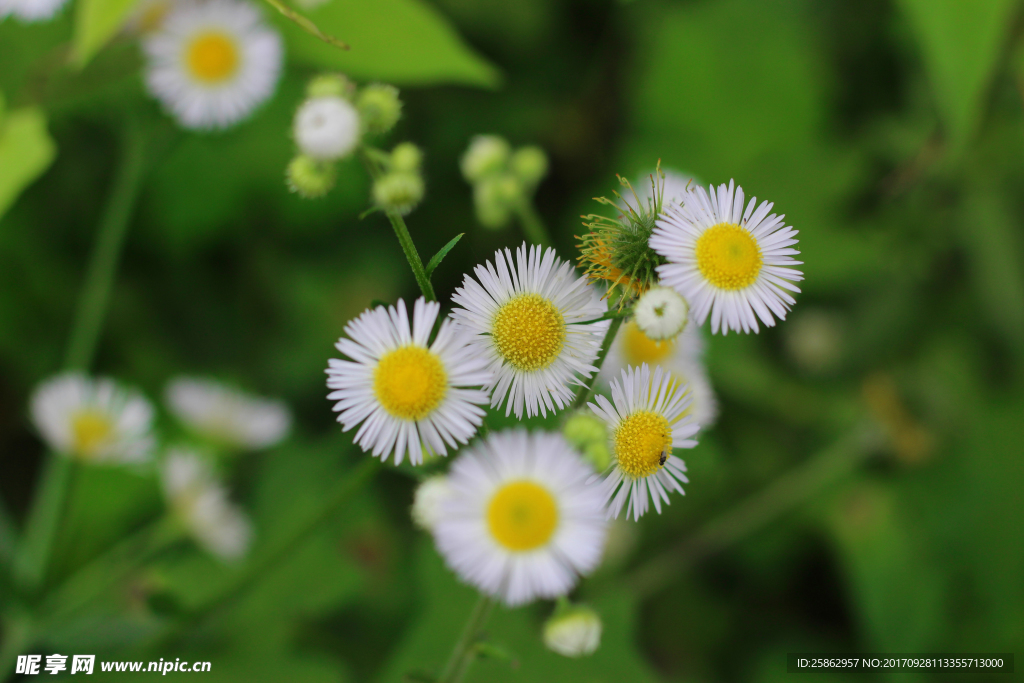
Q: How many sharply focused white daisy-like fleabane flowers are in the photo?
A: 4